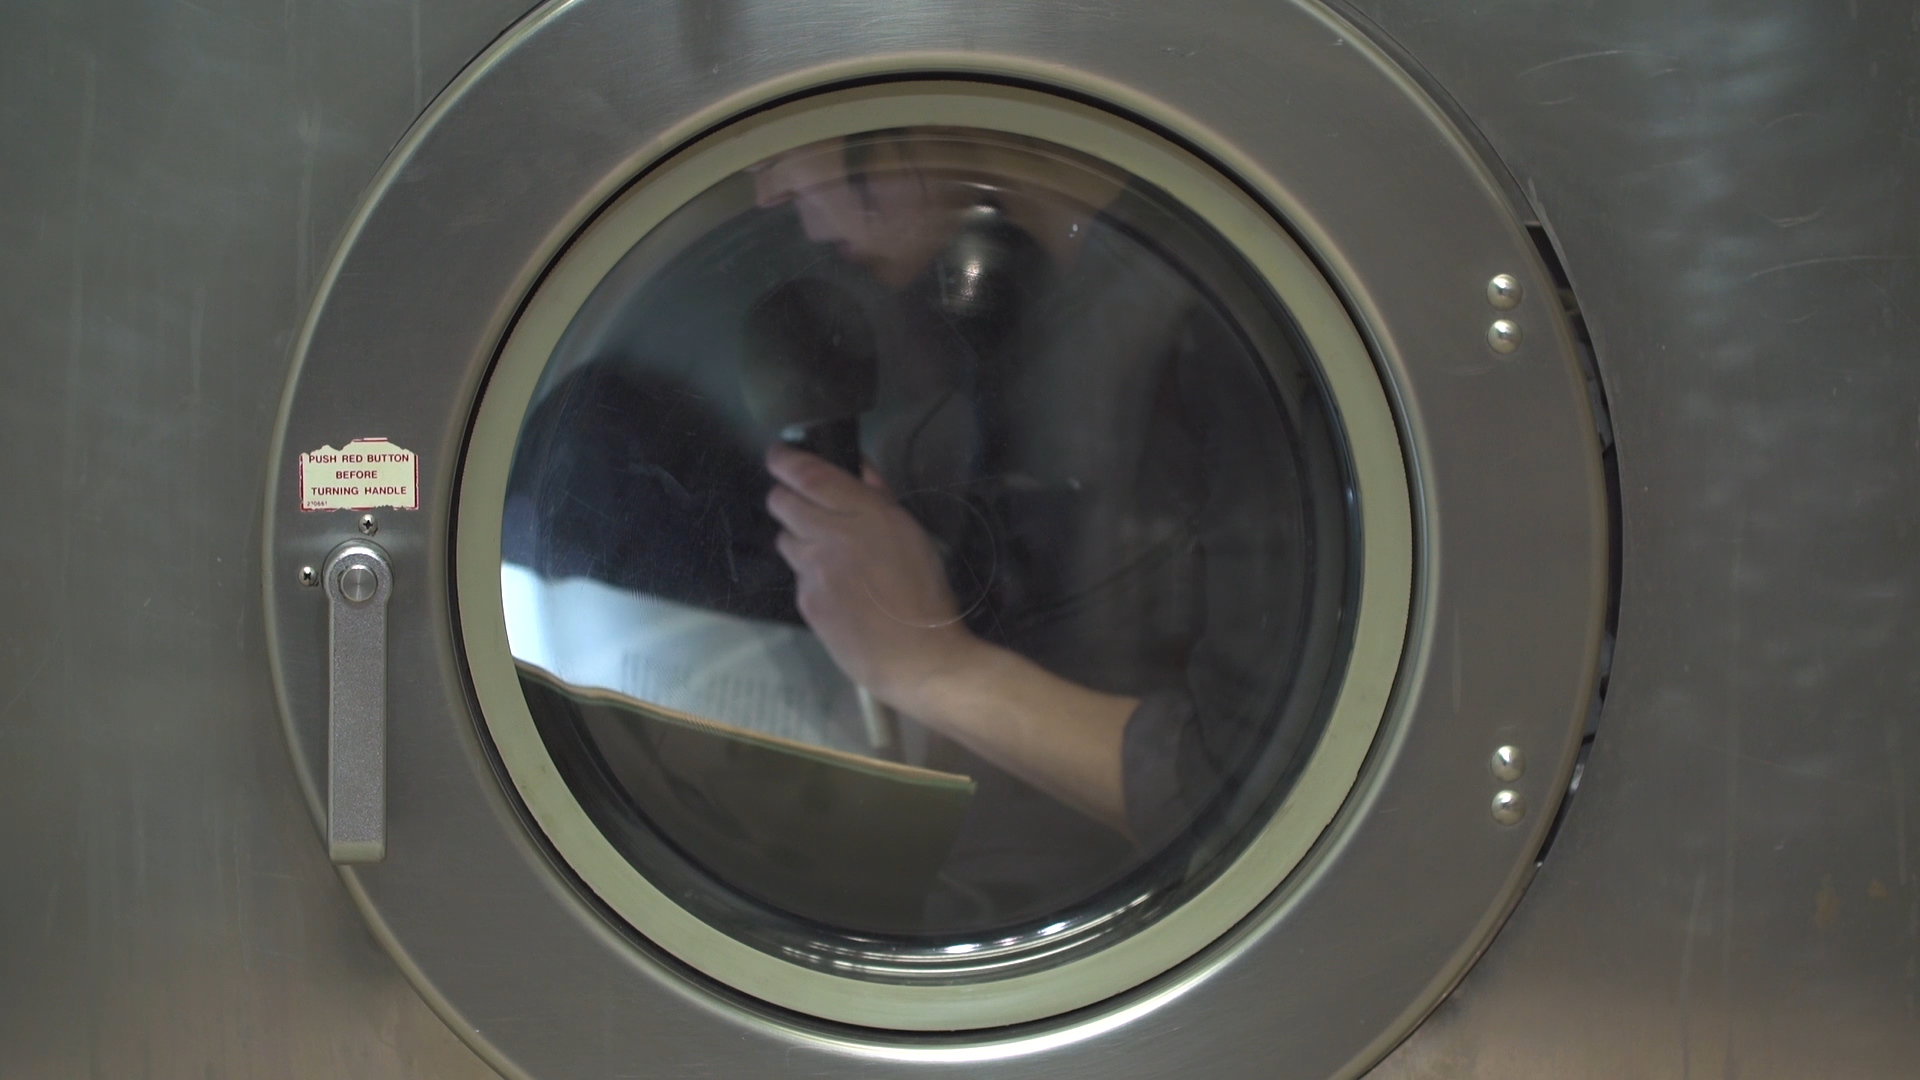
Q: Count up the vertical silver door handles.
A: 1